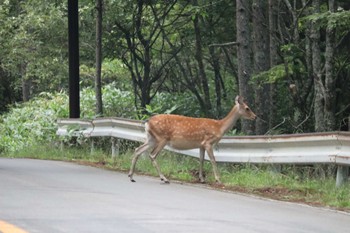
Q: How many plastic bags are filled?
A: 0